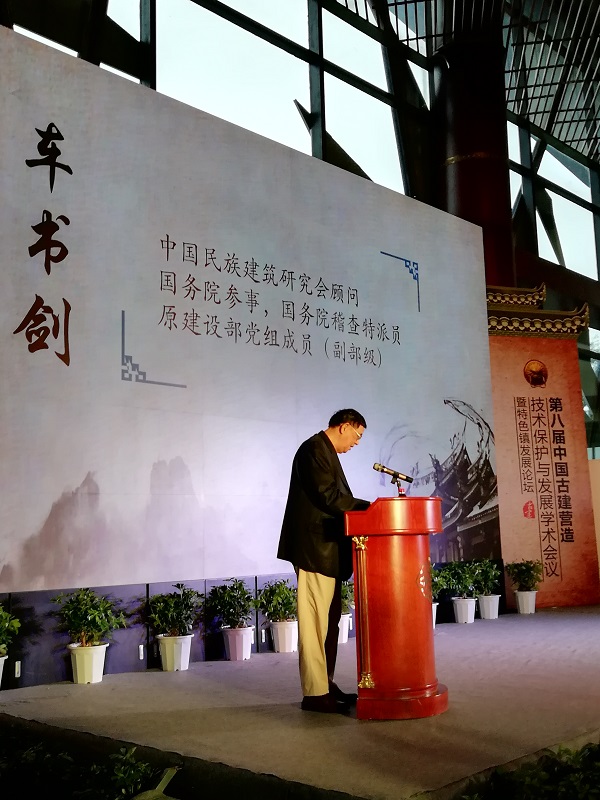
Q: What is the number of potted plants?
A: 10